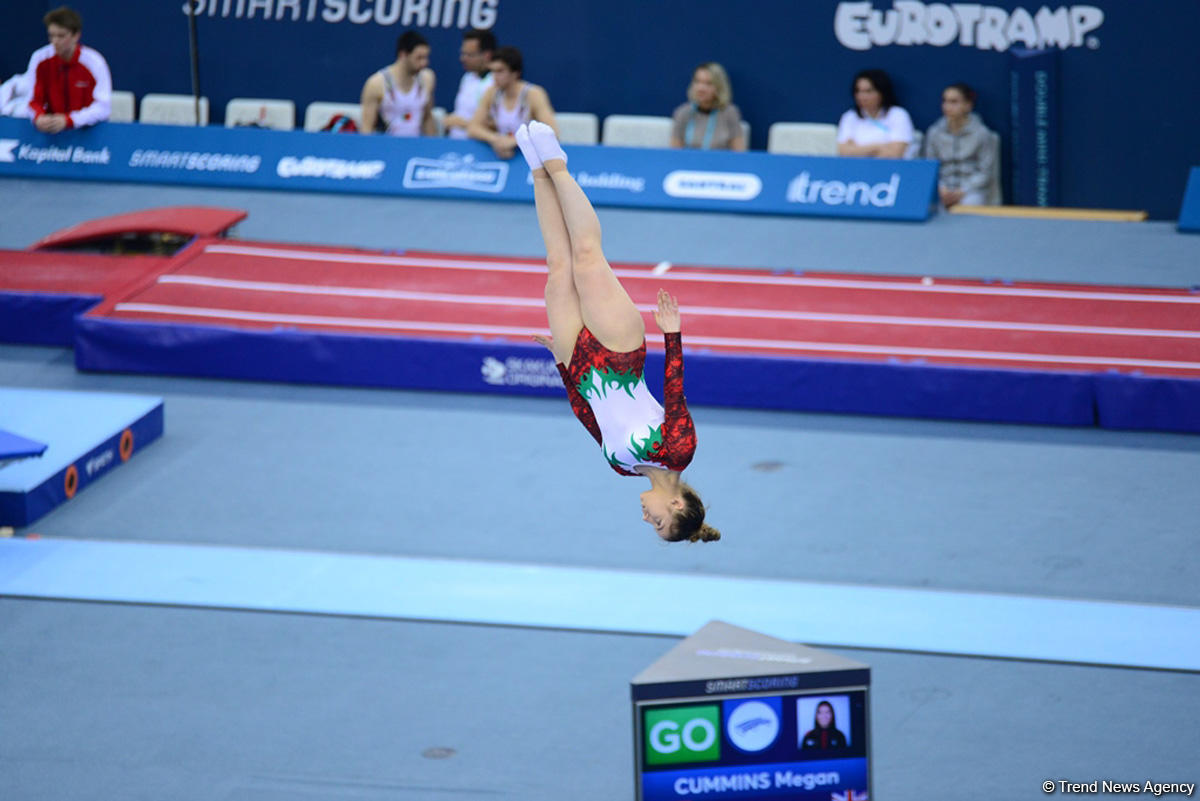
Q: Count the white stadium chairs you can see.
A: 11